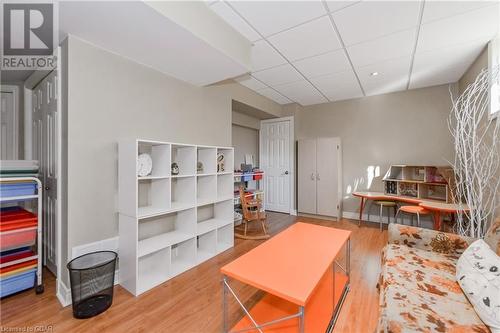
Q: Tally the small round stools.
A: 2